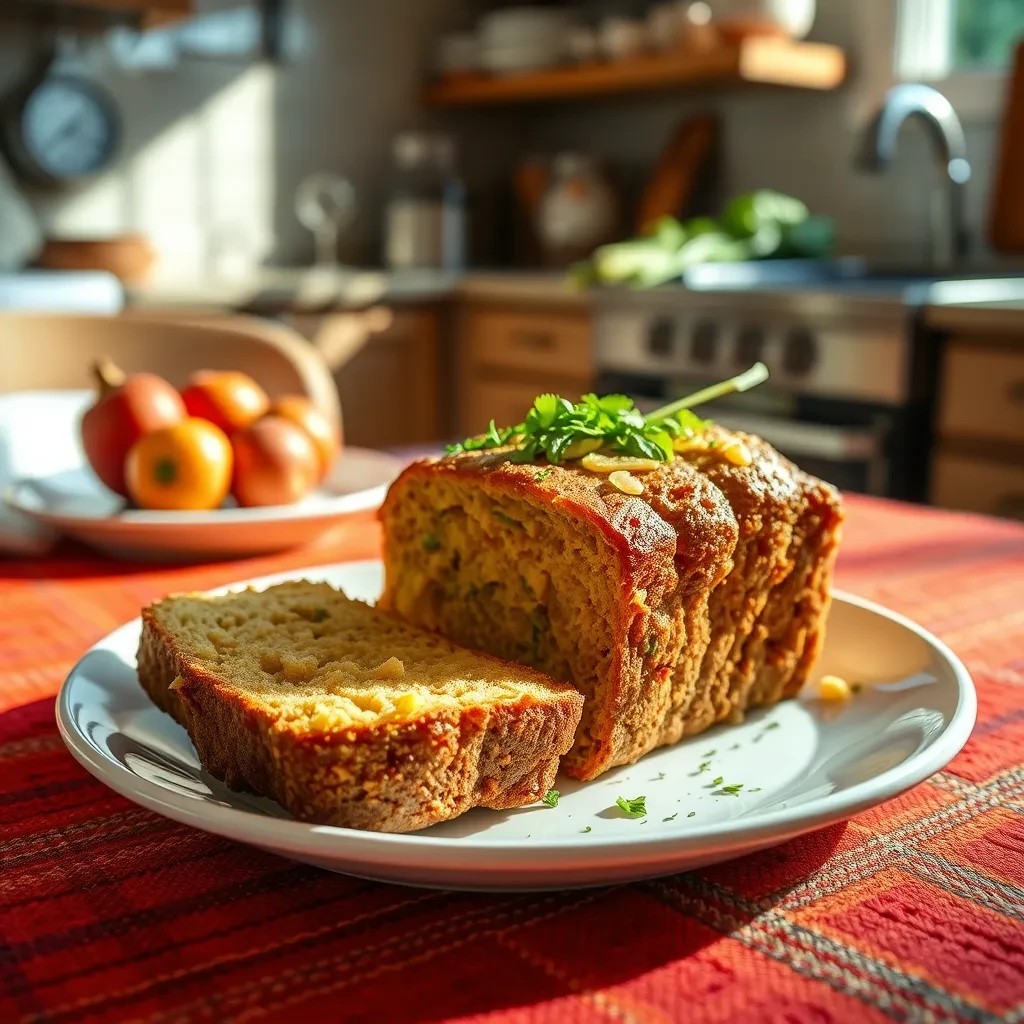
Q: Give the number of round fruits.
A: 5